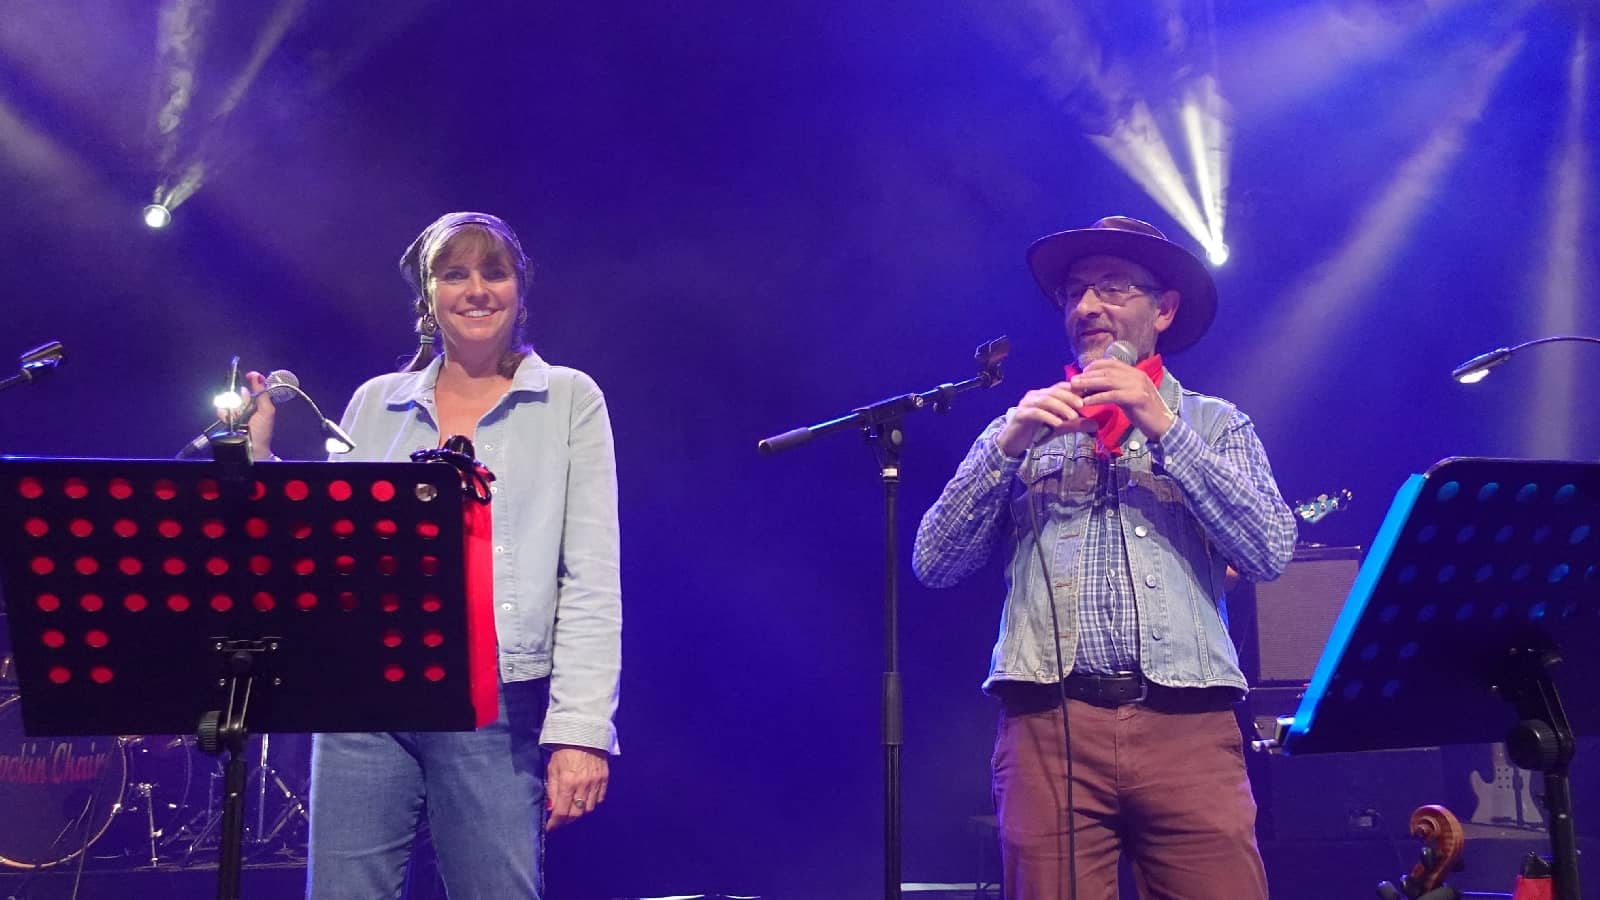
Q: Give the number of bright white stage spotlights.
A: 2